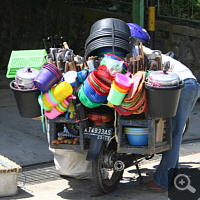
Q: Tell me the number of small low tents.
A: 0